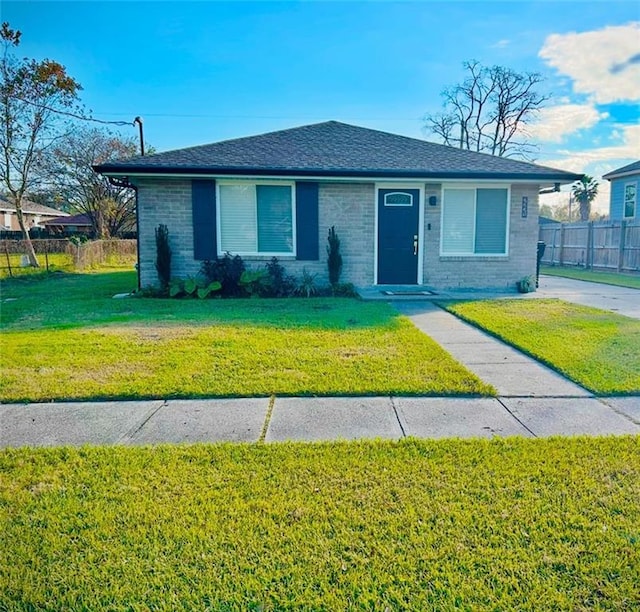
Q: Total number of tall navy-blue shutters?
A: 2